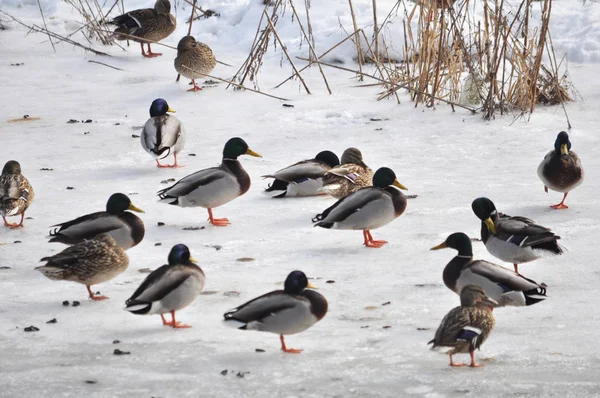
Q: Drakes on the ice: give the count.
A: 10